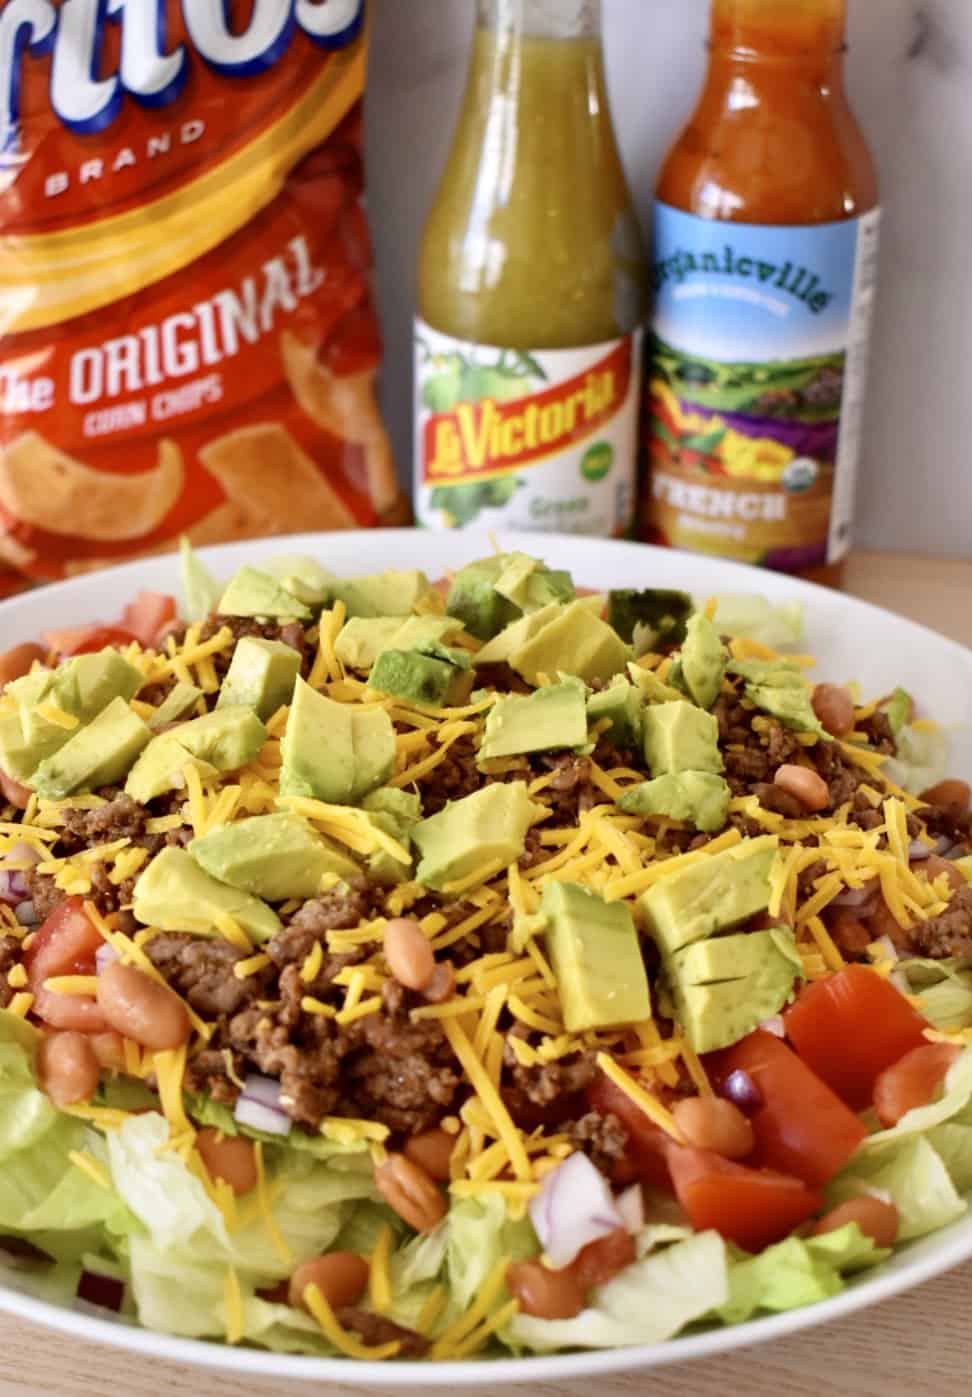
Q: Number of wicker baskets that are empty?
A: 0